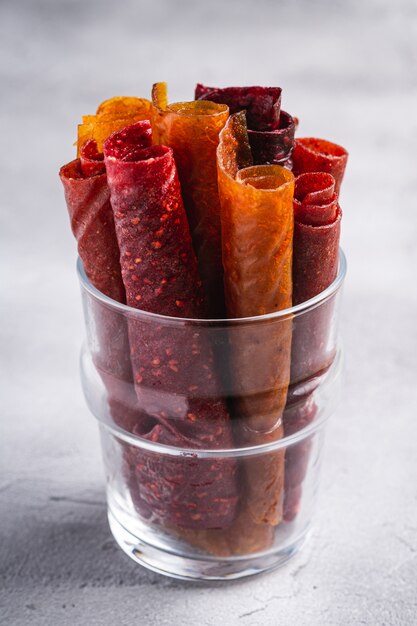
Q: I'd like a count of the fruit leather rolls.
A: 8